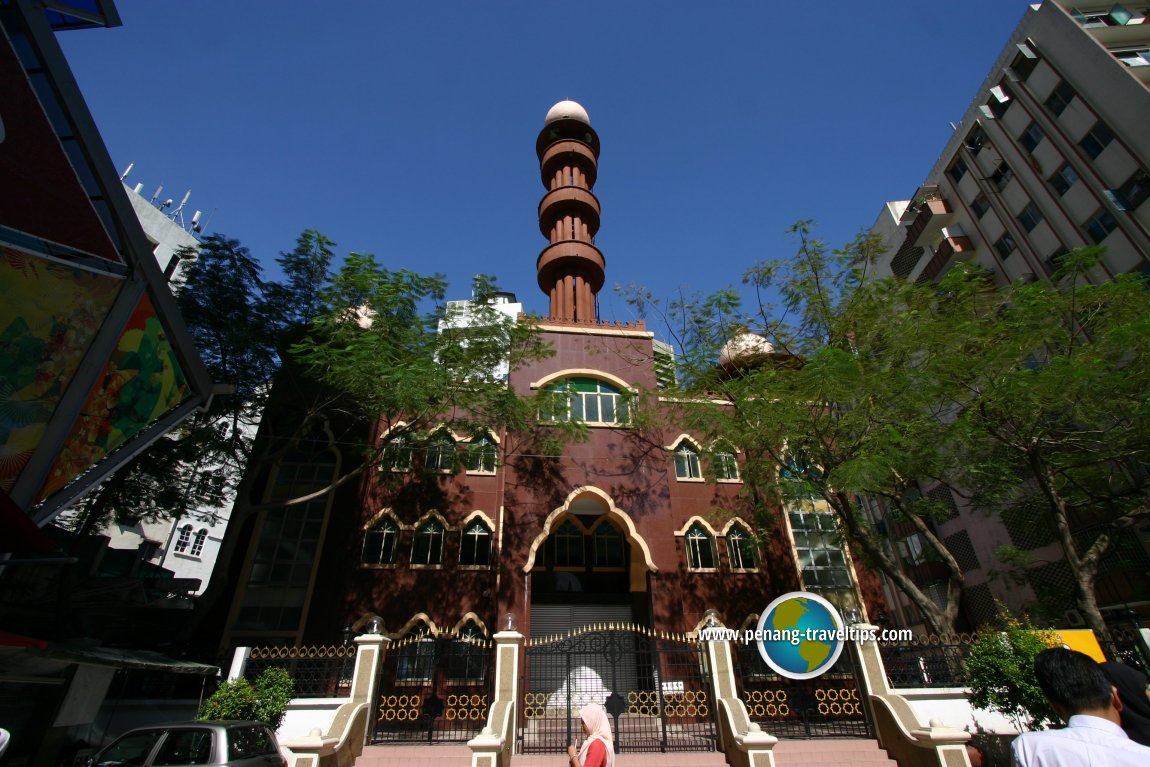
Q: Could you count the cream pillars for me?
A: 4